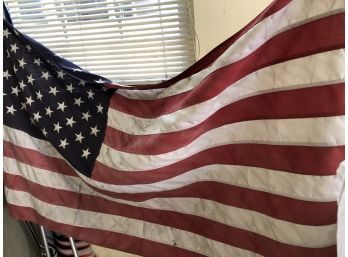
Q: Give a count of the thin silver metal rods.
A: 2